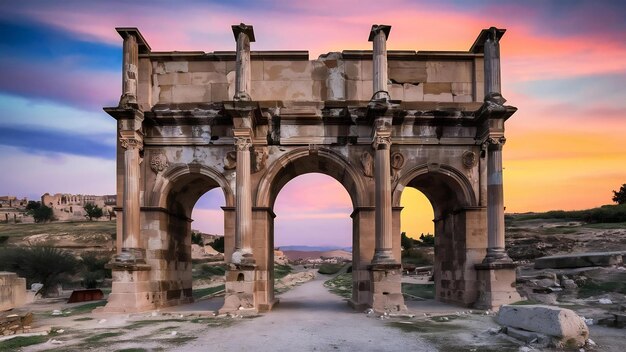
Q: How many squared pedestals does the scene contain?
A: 4